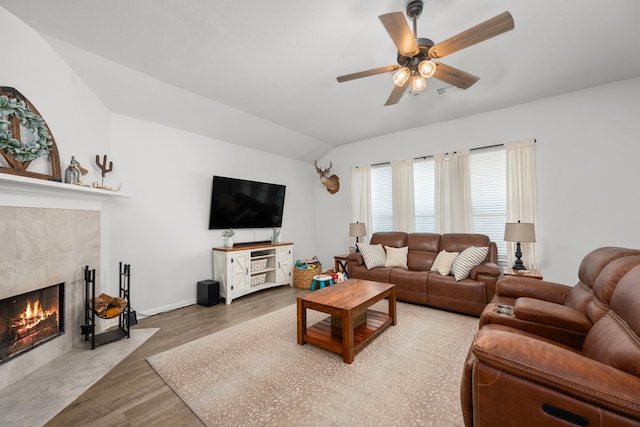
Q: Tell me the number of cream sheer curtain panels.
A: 4